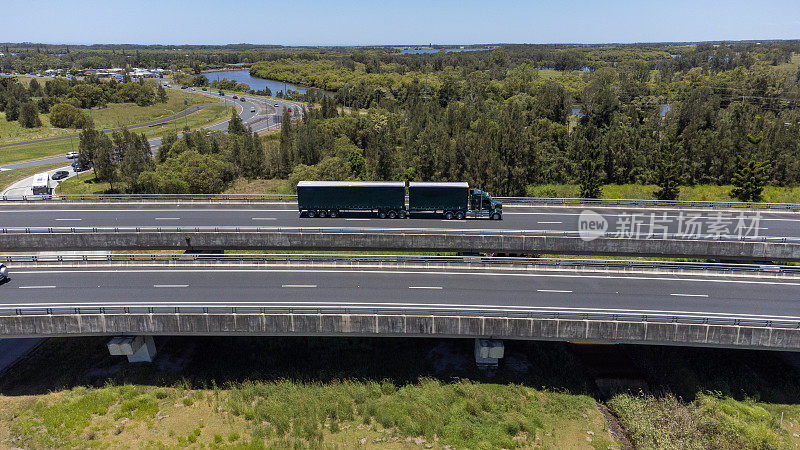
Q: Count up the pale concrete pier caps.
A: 2